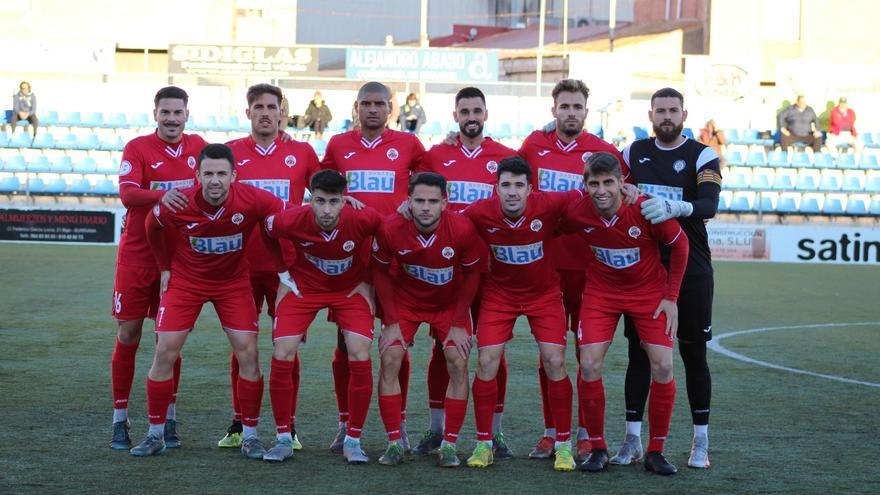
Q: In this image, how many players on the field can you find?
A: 11